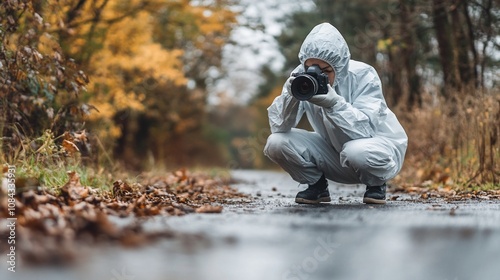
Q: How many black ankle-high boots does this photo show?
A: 2